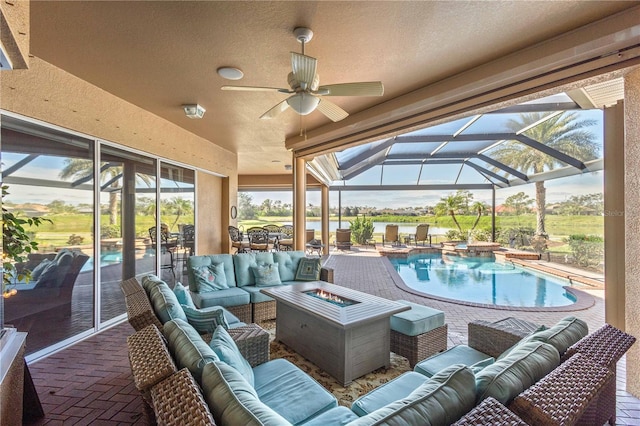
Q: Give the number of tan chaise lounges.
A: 2